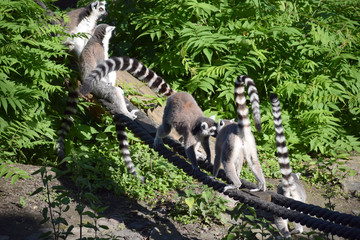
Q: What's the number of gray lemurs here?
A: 5